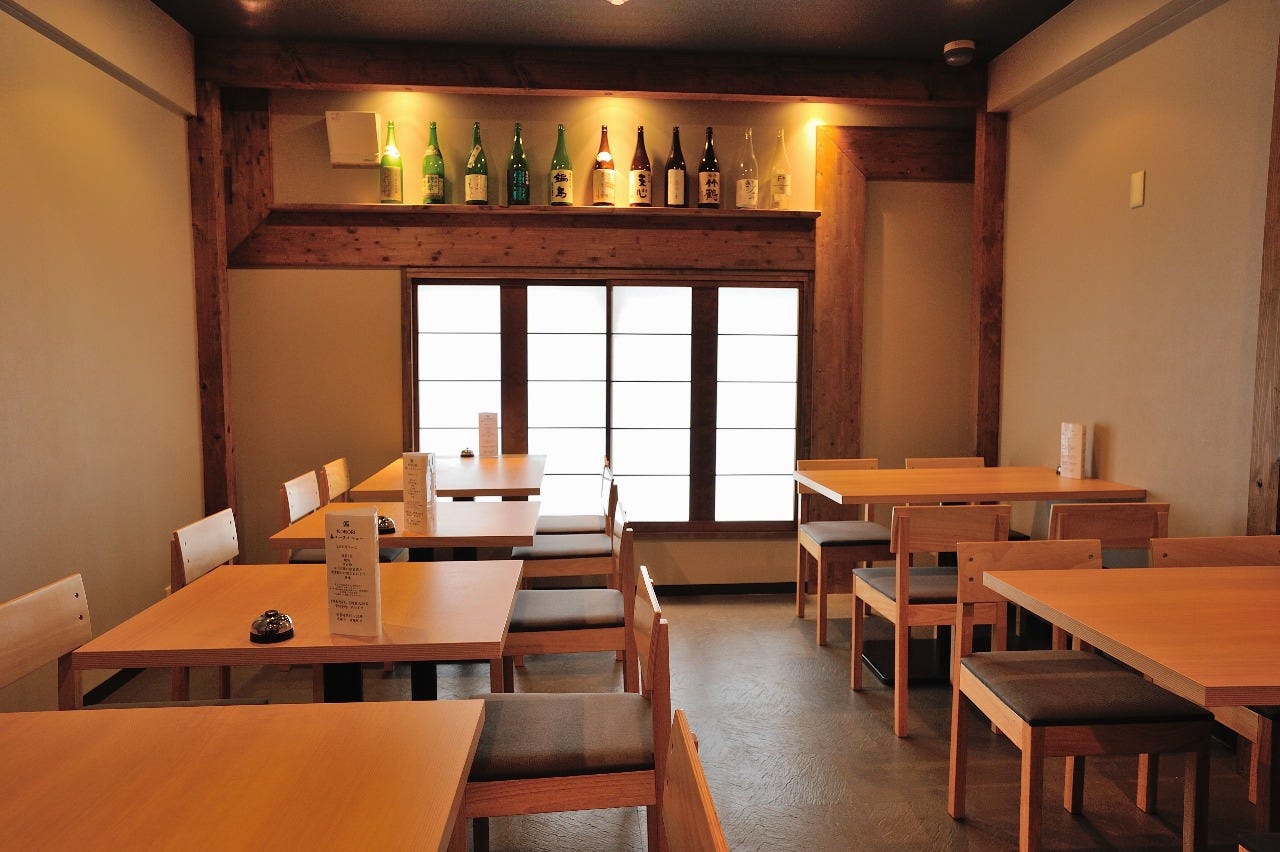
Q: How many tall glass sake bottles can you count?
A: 11